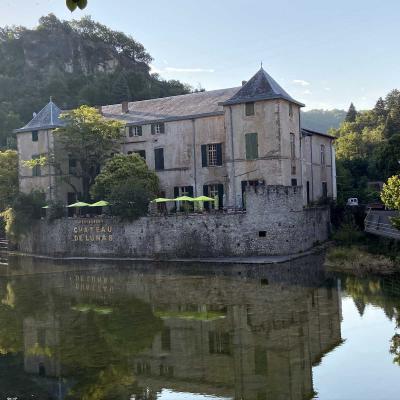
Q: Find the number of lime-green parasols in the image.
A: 5